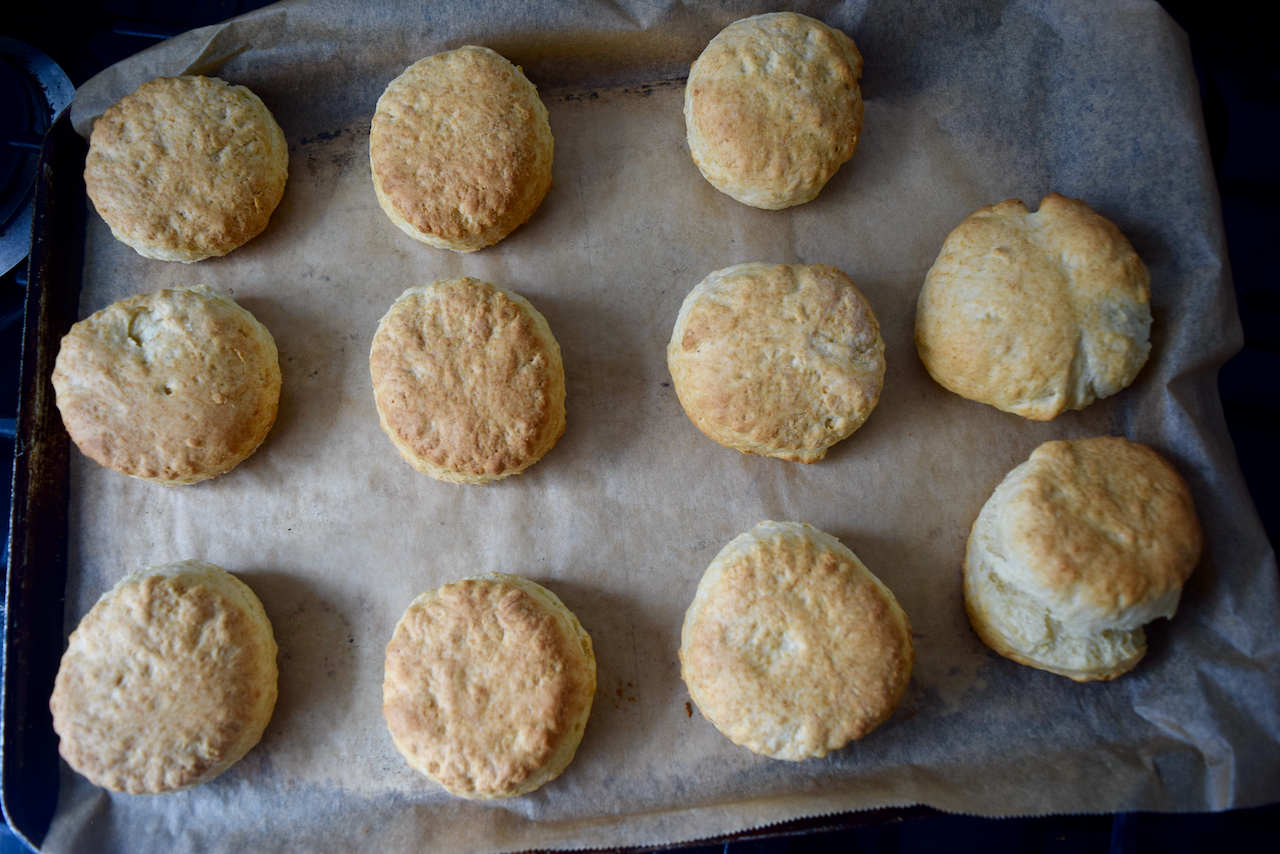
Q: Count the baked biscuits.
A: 11